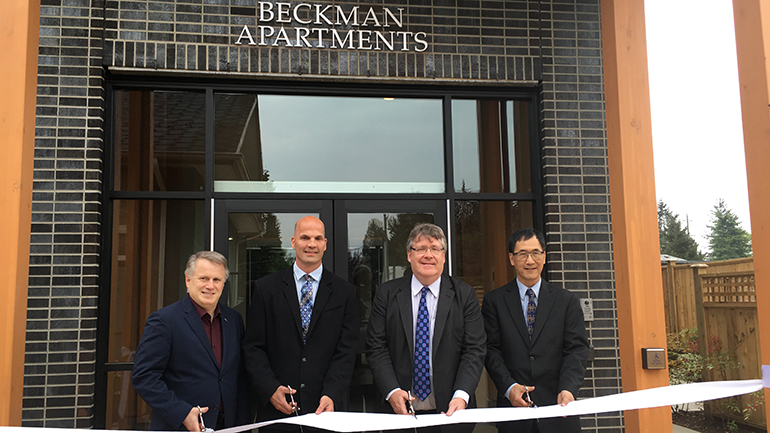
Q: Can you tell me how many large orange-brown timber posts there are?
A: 3